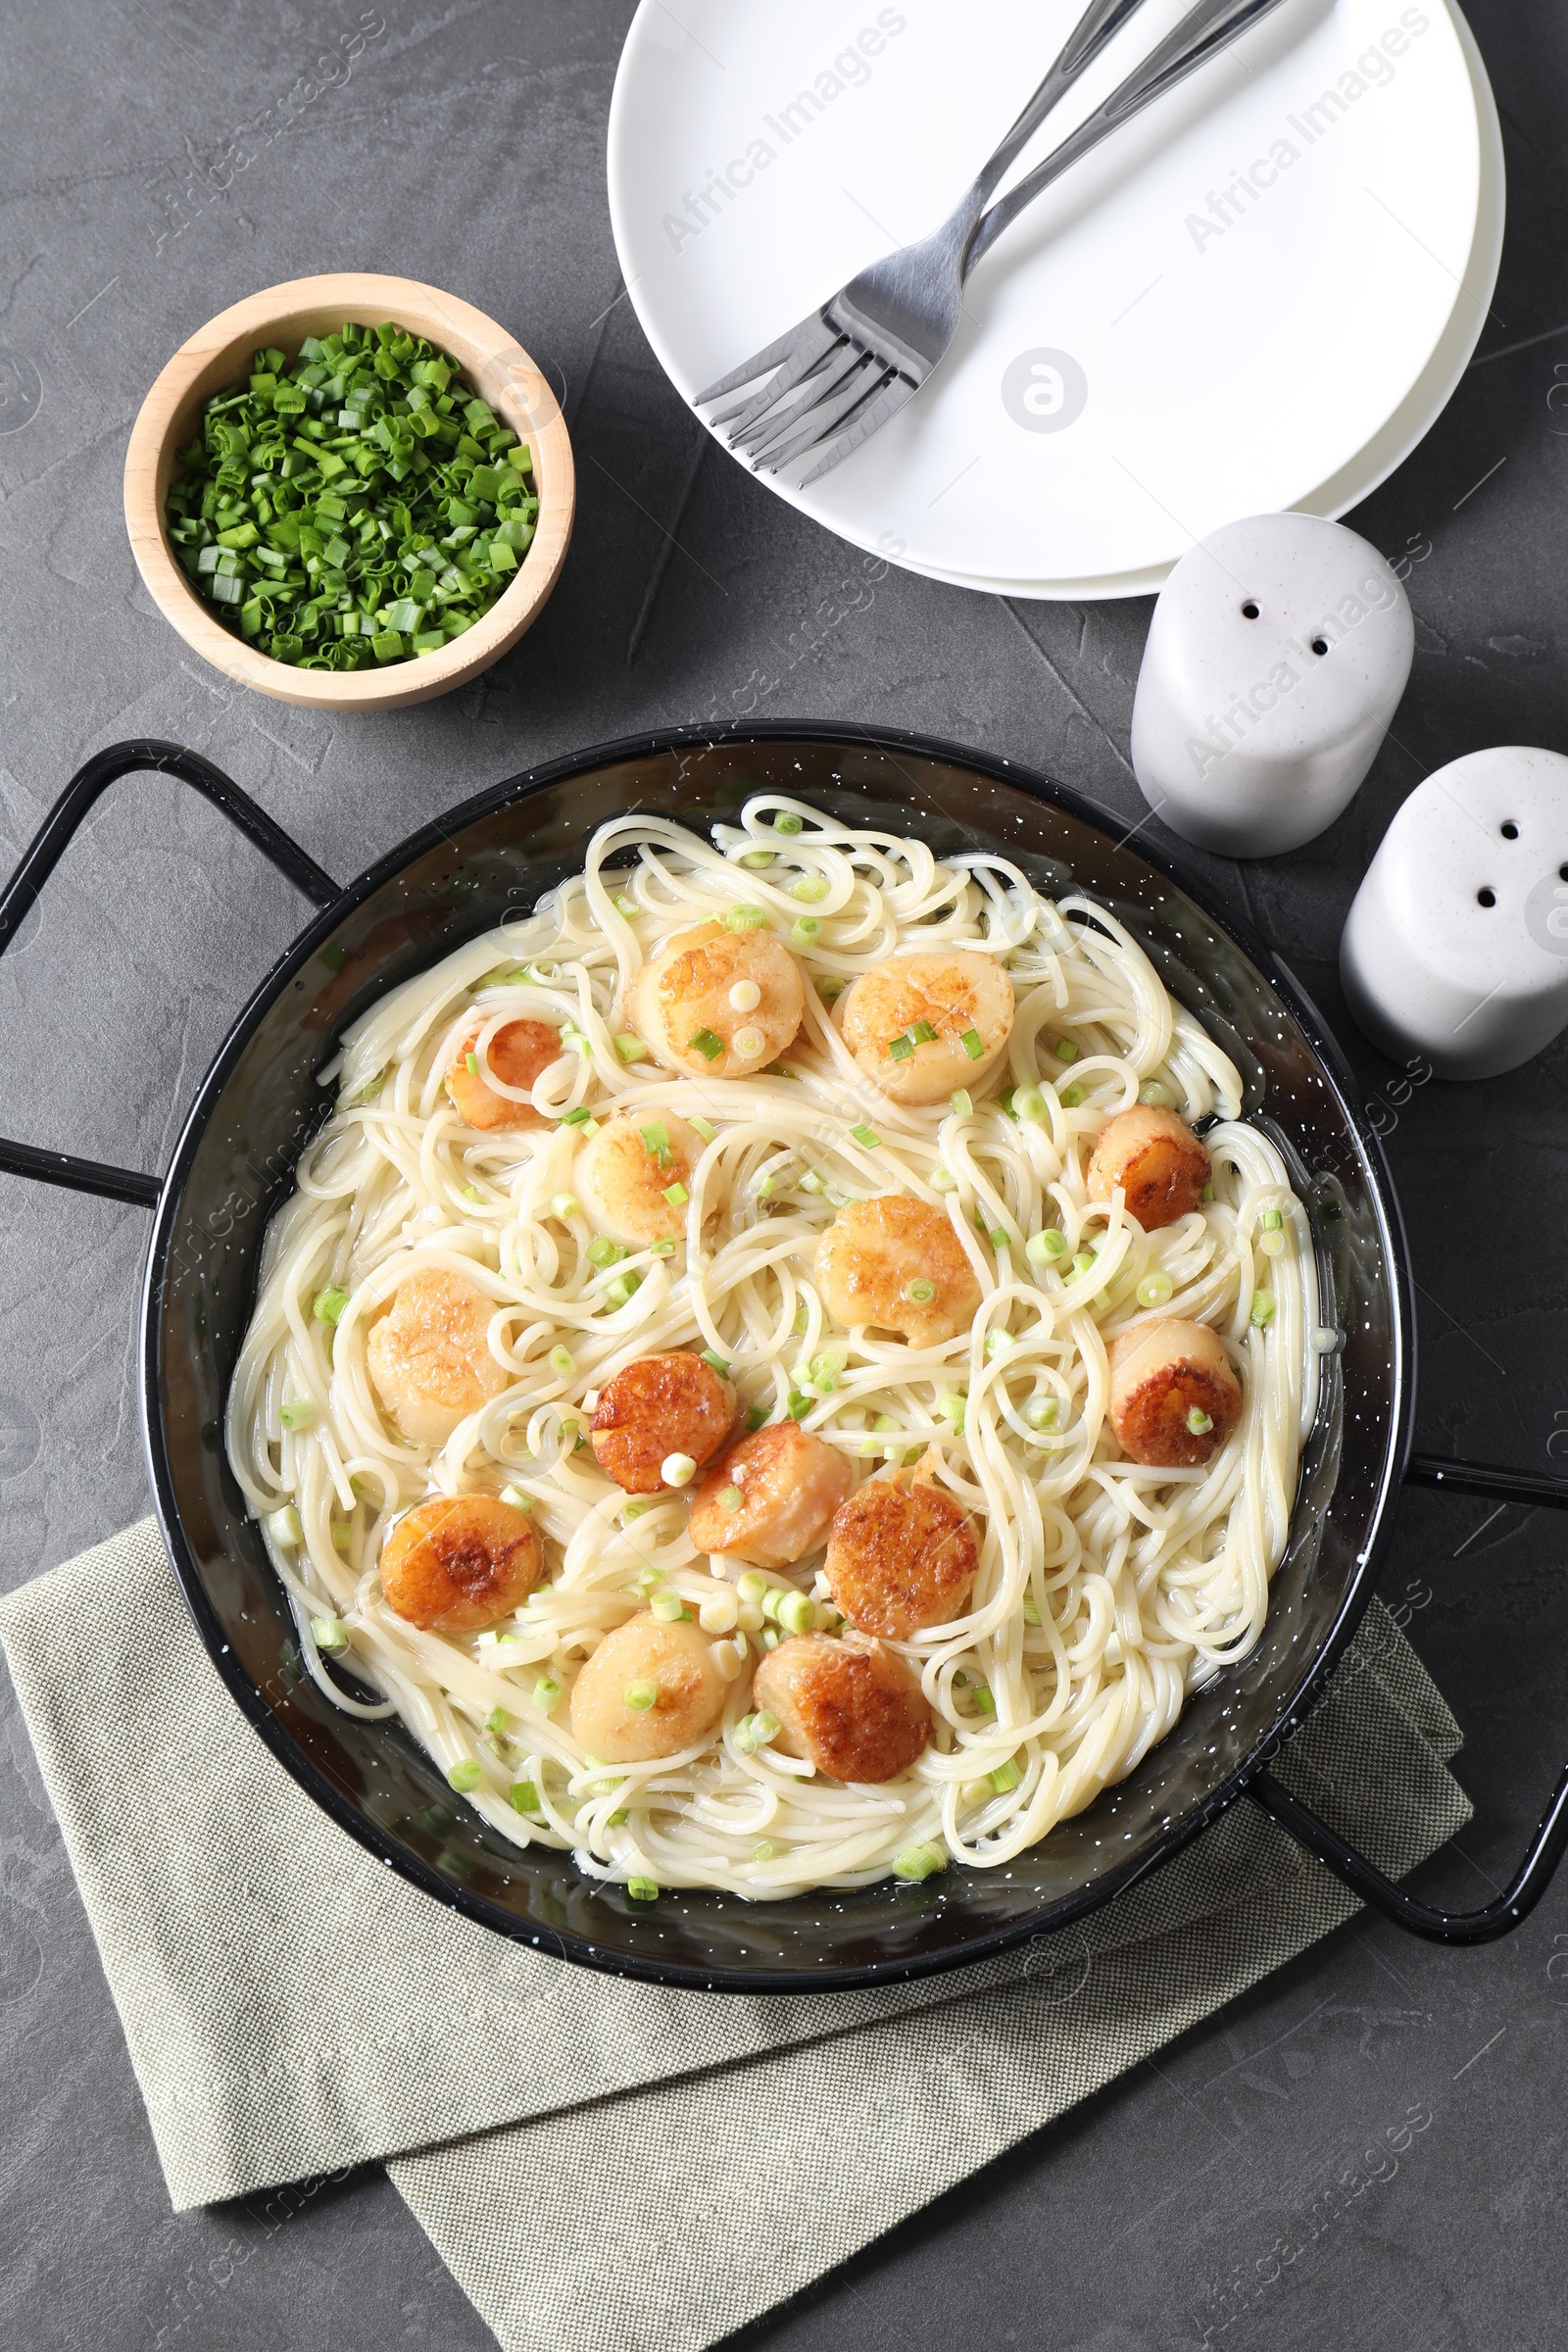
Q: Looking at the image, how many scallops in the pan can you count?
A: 14